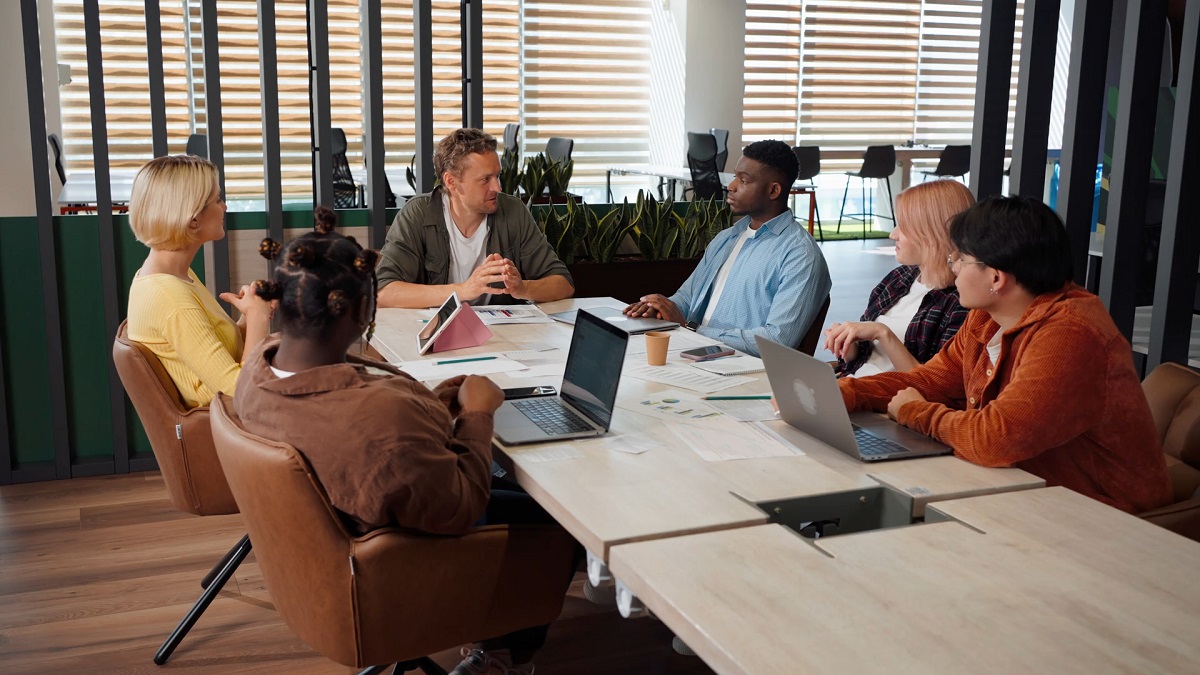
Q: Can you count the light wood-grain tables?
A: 2